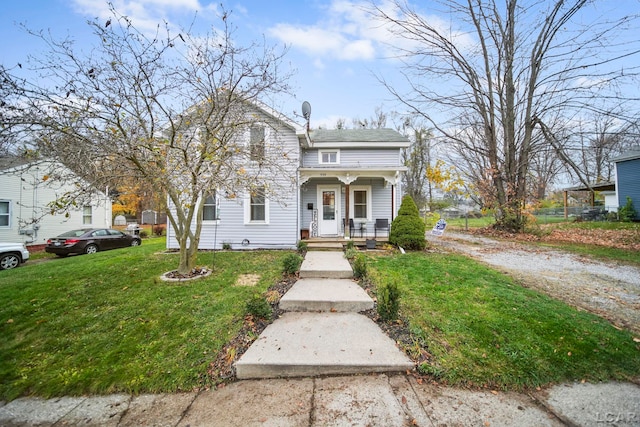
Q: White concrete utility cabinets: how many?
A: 0